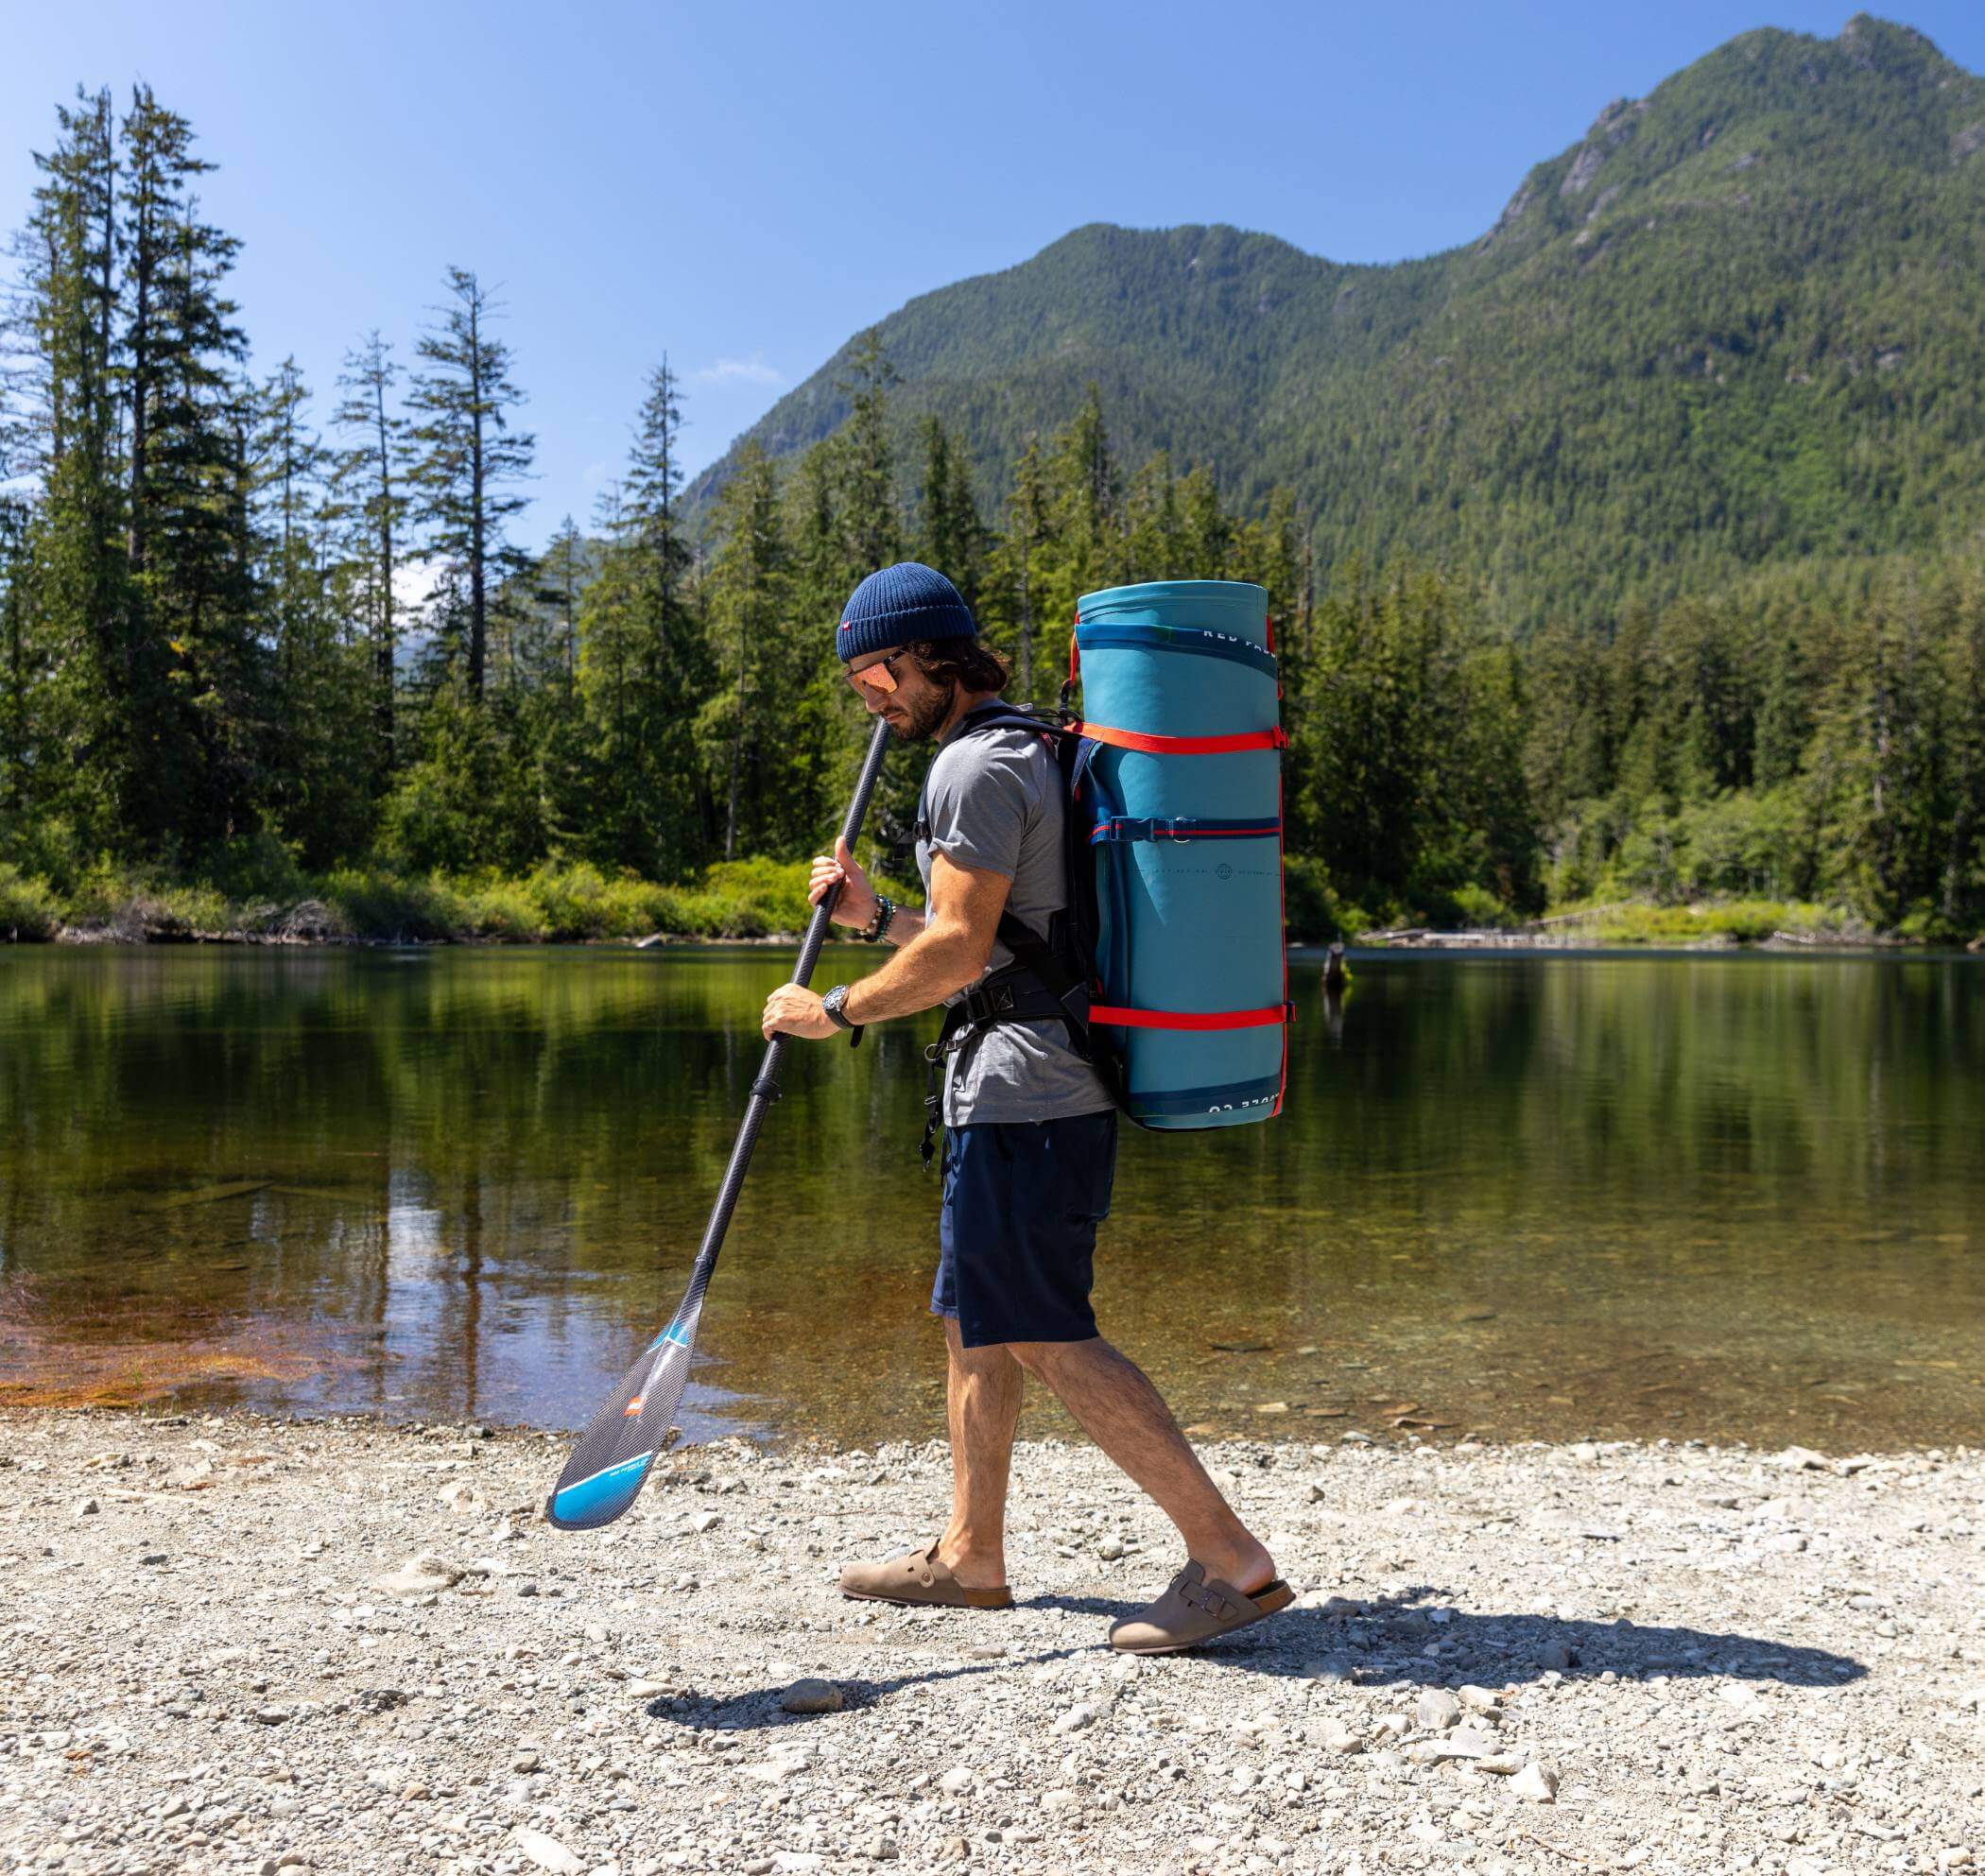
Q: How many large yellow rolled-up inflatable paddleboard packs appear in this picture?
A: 0